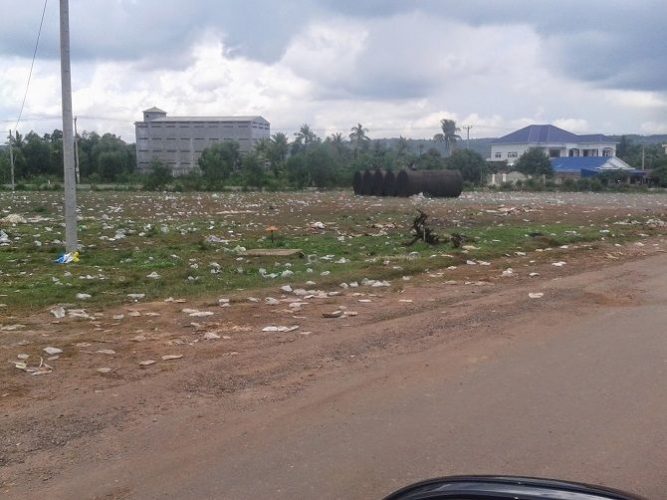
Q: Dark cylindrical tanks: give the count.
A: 5